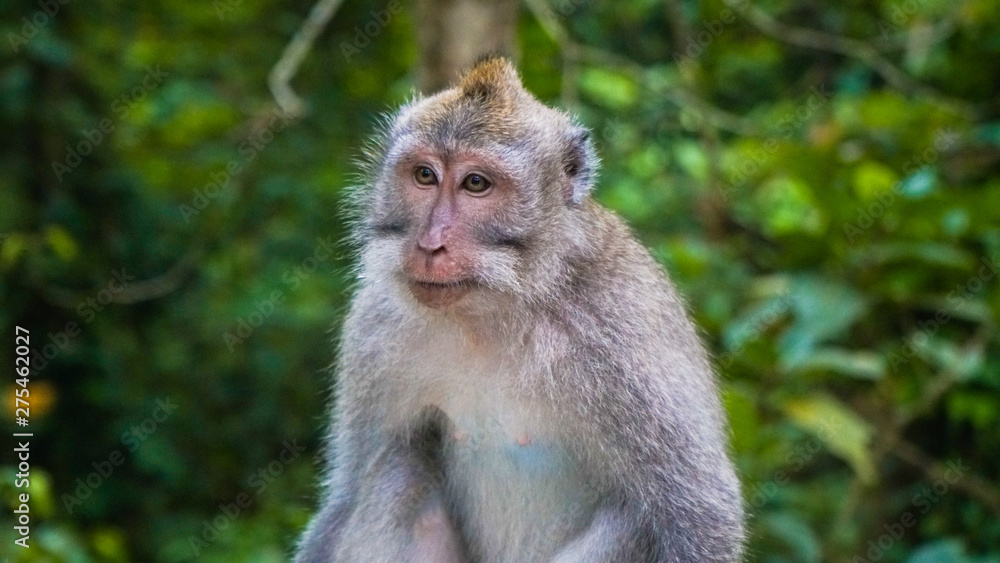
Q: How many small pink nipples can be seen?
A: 2